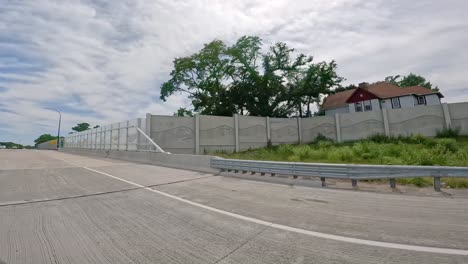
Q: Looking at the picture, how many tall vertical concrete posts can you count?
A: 8